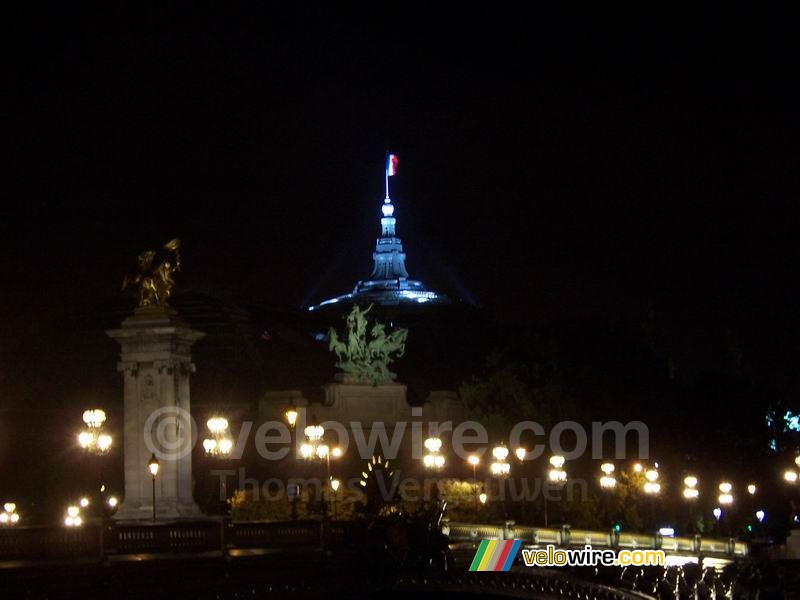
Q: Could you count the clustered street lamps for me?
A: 13